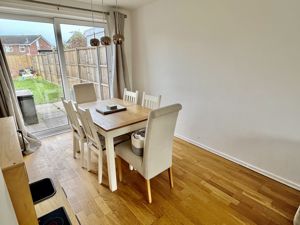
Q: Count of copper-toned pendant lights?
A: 3